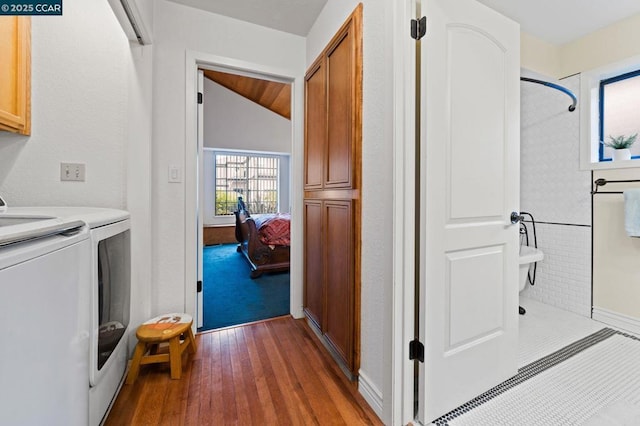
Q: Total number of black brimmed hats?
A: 0